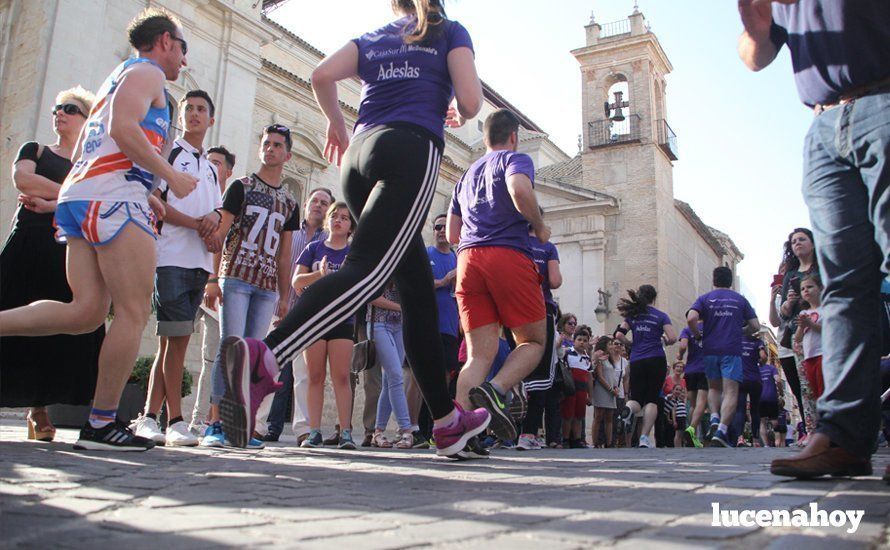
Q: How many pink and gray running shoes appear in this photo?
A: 2